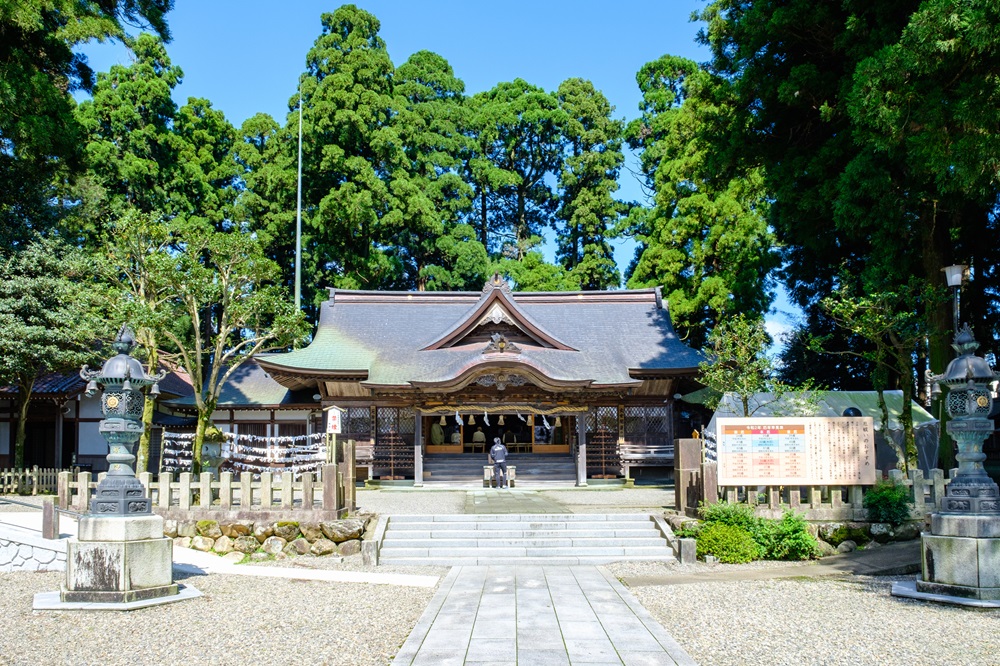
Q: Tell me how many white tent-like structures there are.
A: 1